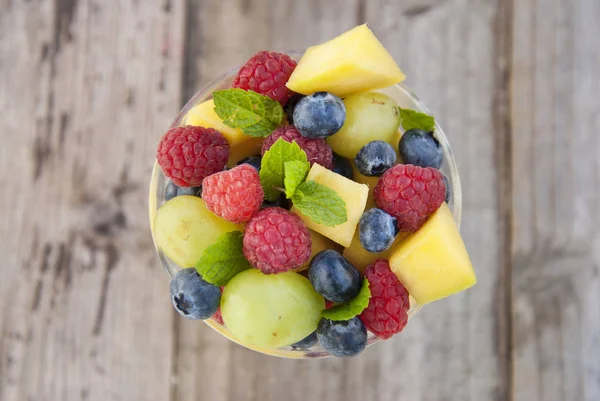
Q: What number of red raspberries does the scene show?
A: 7